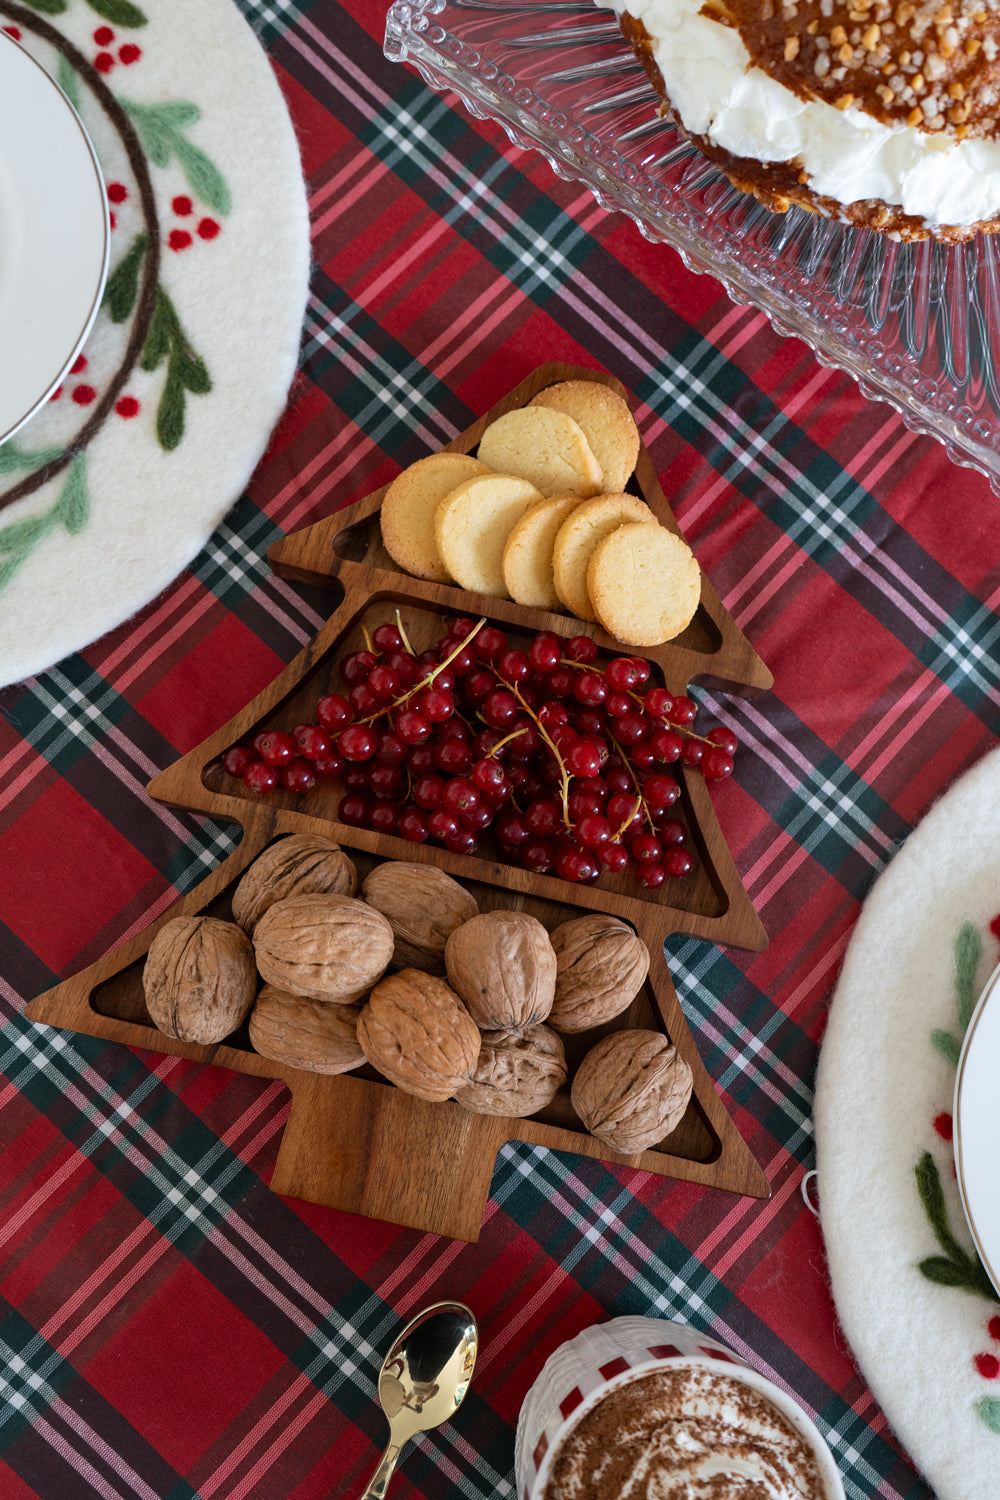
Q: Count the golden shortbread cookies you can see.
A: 7